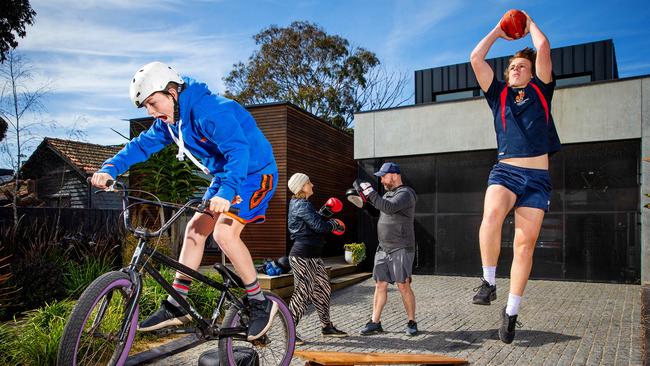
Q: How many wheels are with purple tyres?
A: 2